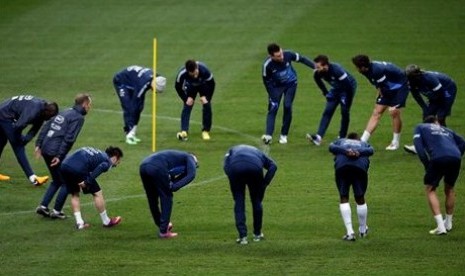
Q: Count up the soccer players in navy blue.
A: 13